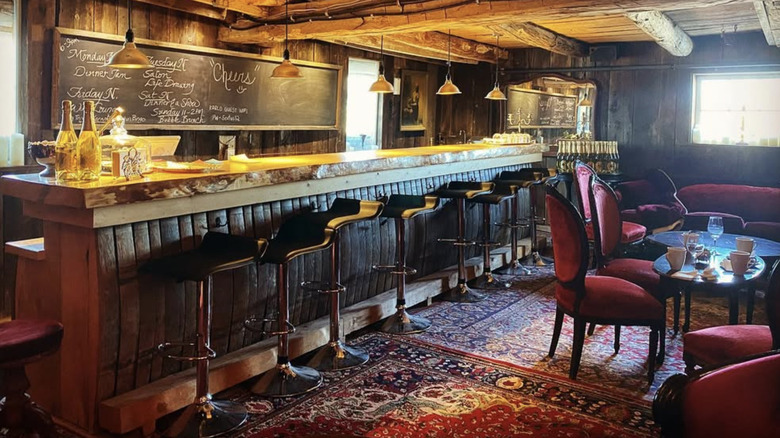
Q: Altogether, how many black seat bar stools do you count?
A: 8